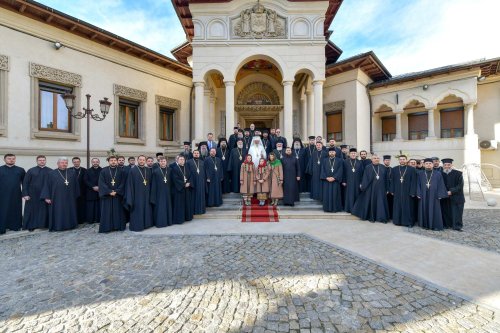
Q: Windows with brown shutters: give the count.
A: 4